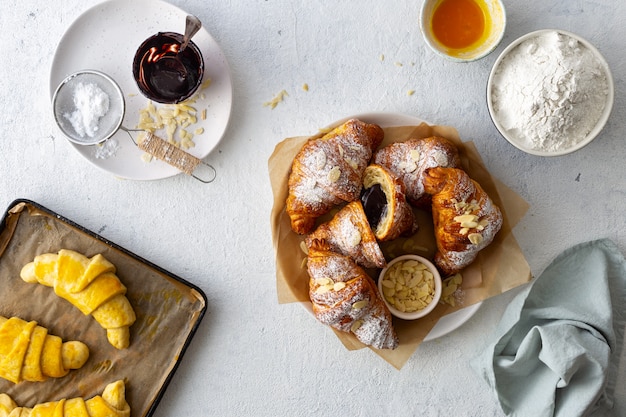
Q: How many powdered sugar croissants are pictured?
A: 5